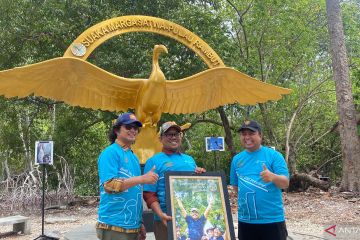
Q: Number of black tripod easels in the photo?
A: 2